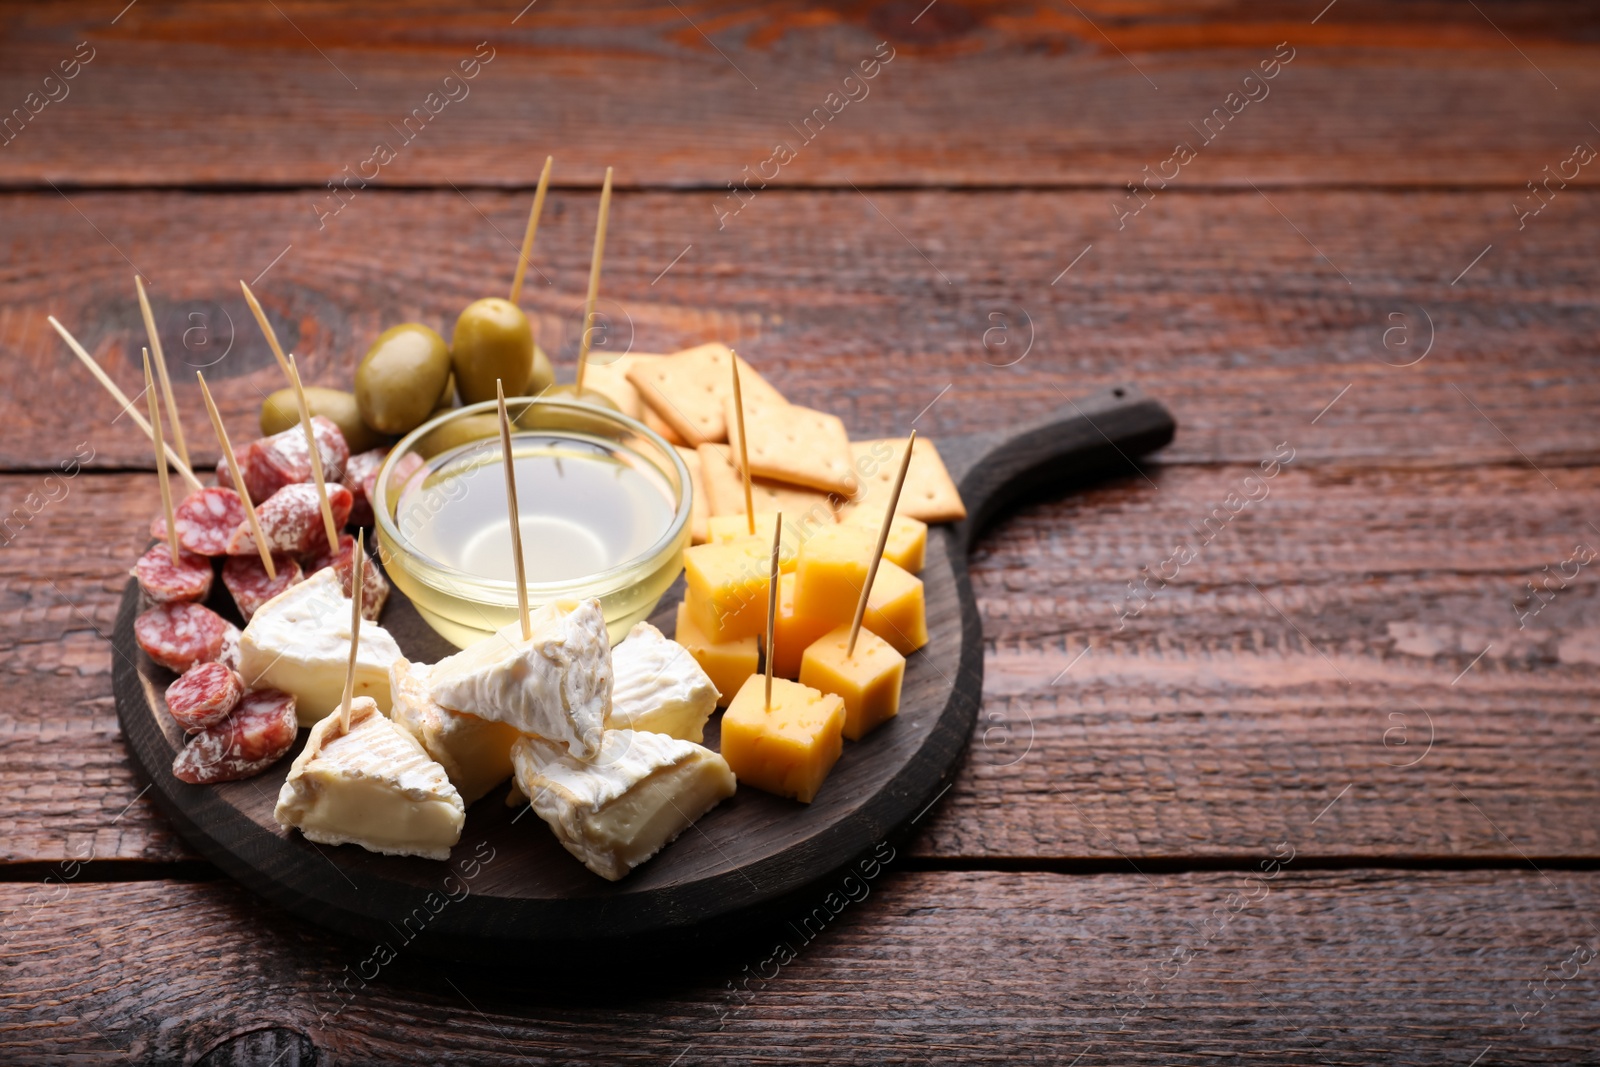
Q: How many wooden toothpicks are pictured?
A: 13